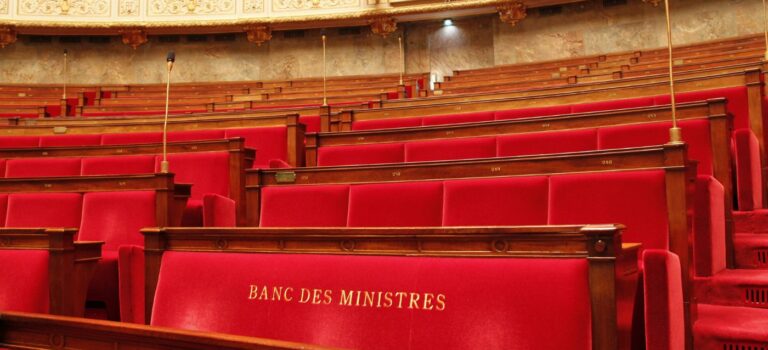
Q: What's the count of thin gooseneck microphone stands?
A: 6